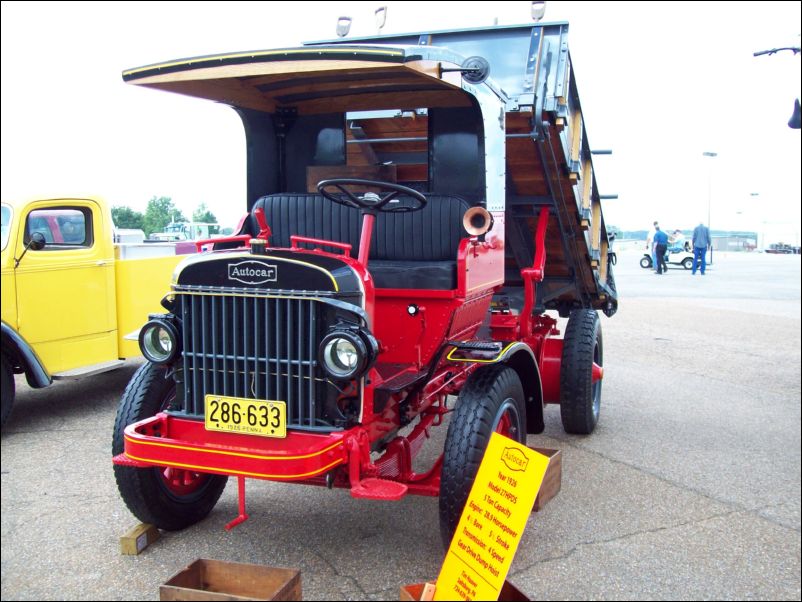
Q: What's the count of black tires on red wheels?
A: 3